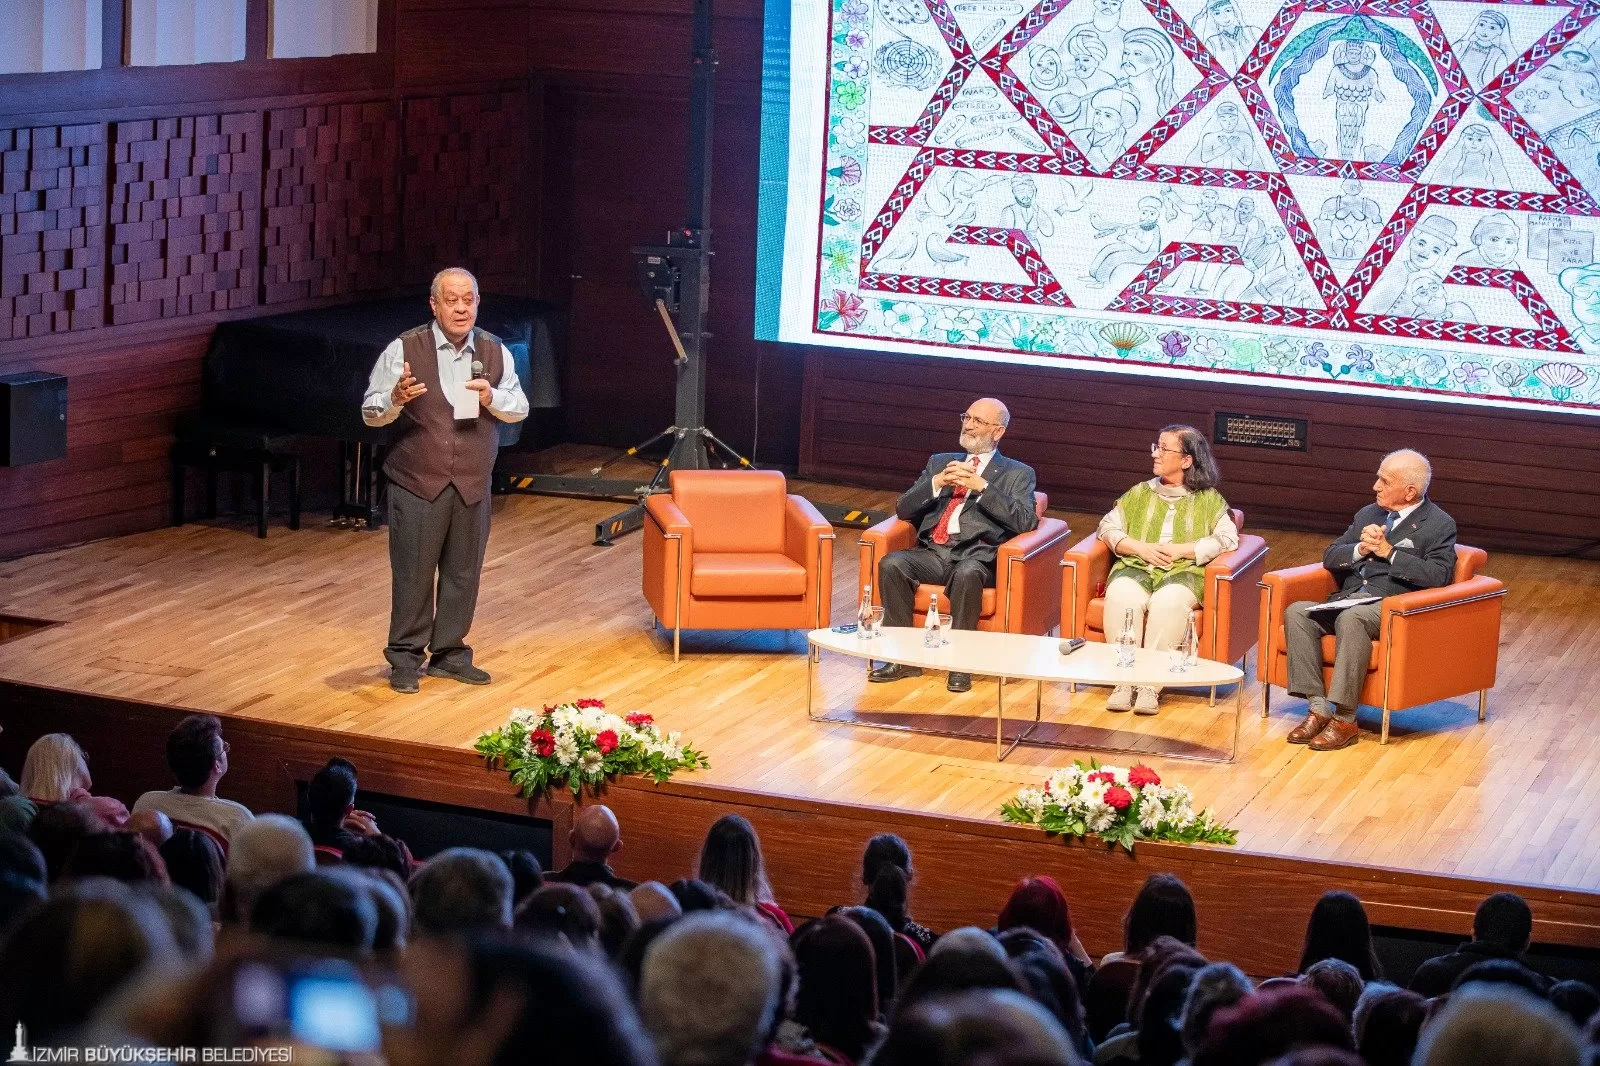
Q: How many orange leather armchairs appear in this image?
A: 4